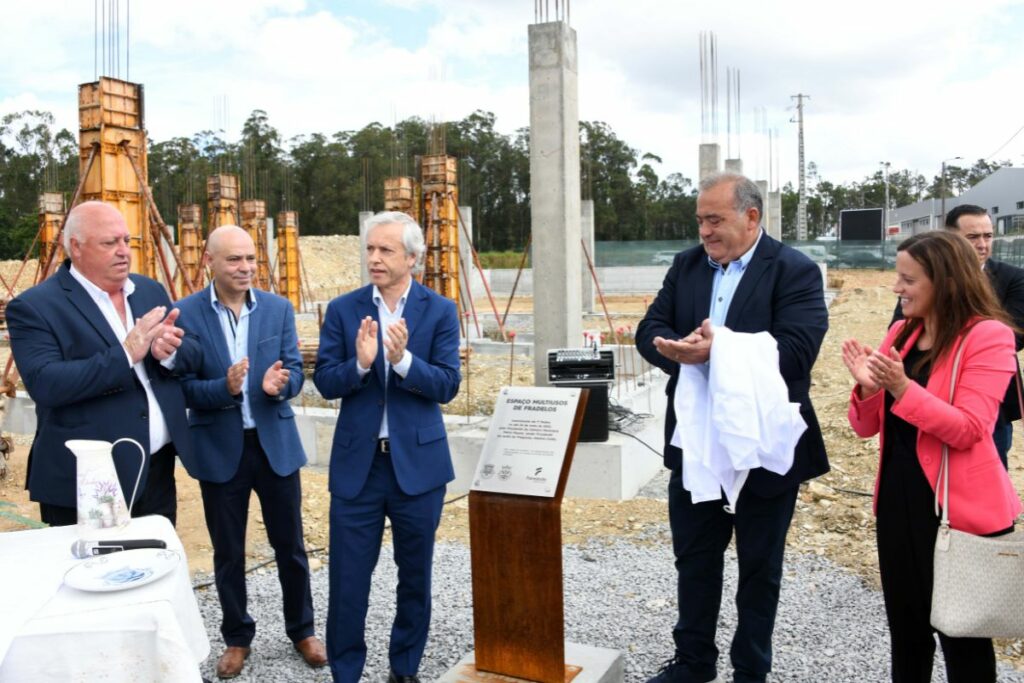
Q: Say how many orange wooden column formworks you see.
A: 8